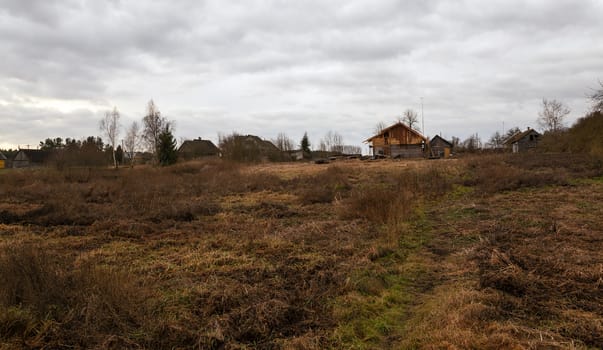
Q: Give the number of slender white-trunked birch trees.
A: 3